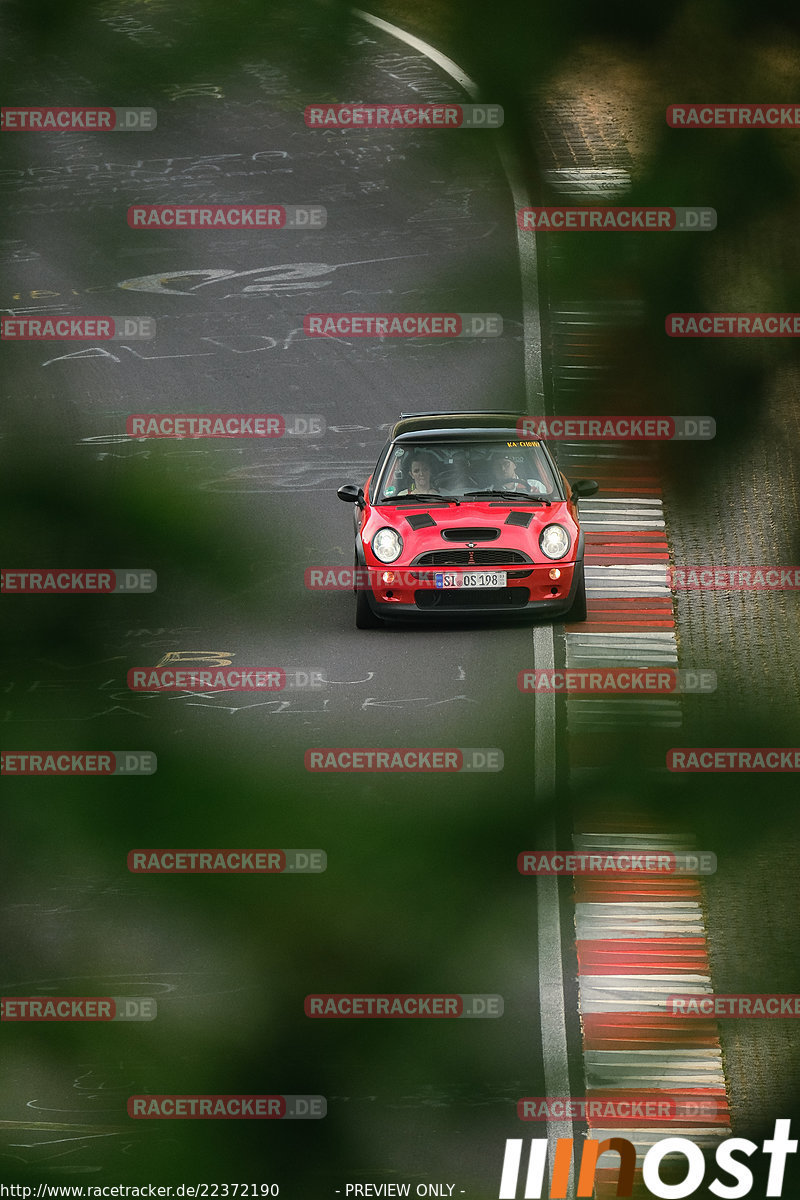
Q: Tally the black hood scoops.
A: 3